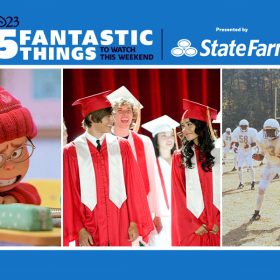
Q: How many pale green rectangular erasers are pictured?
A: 1